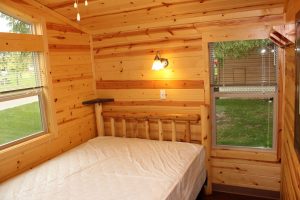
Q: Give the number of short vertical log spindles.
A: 7